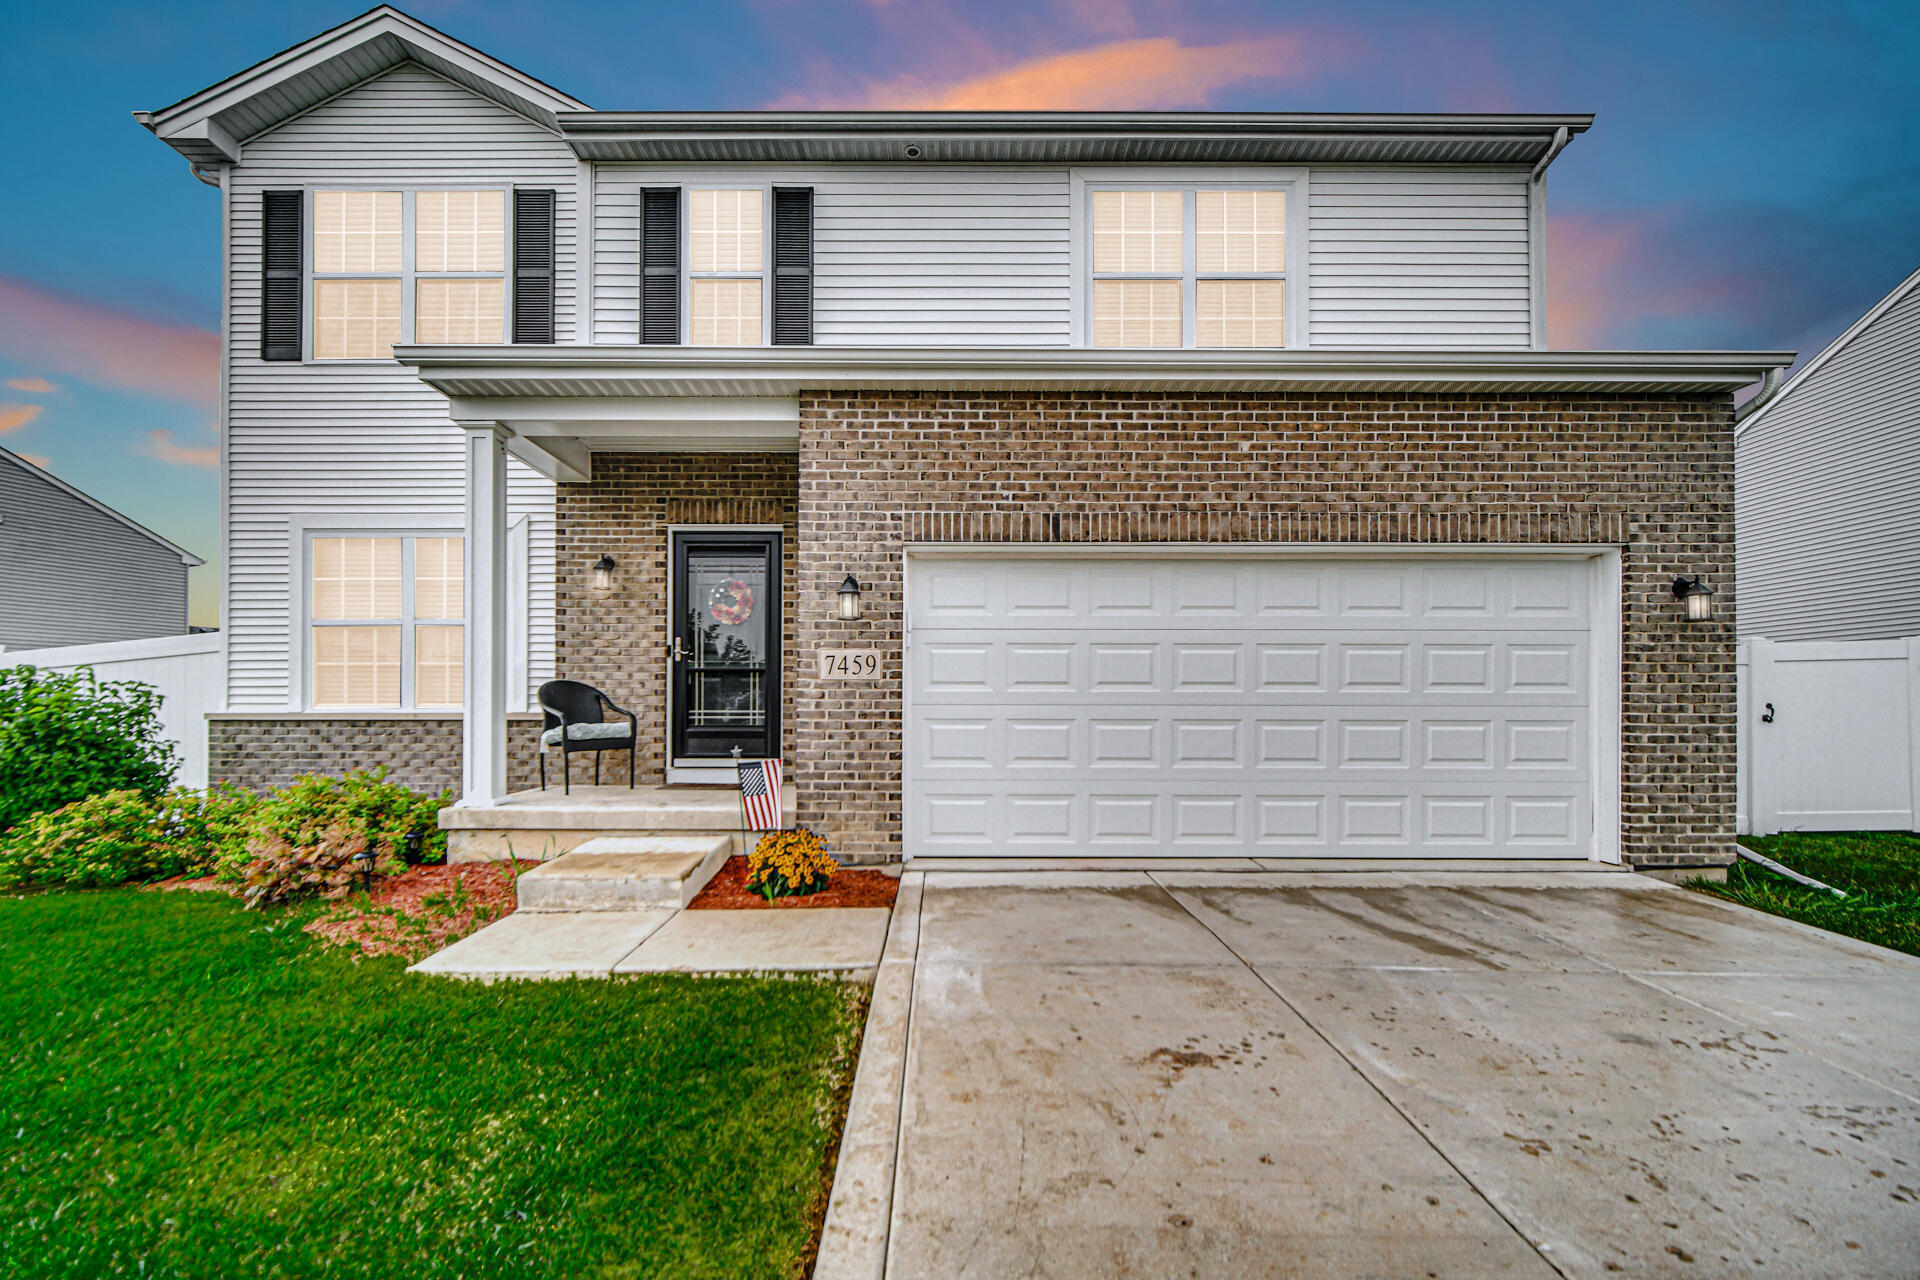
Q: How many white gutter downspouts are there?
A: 3